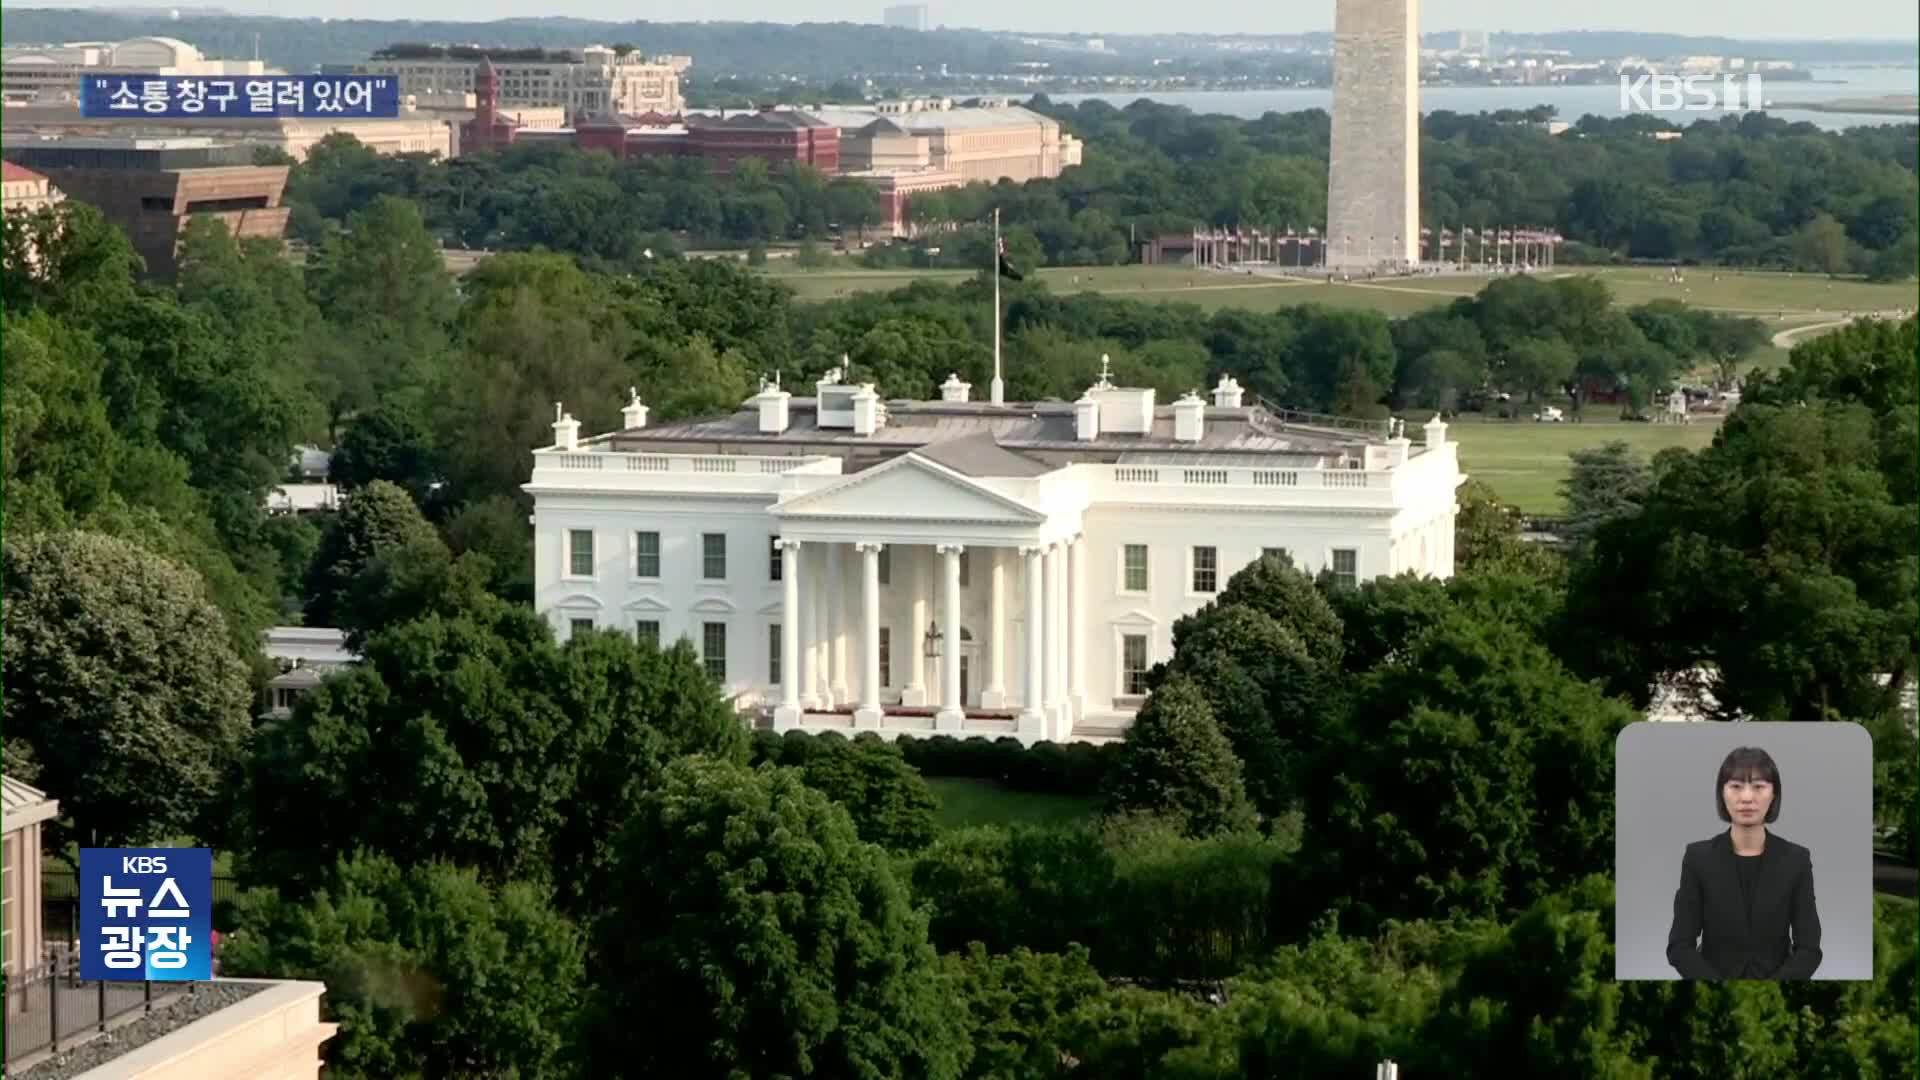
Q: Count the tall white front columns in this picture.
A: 4